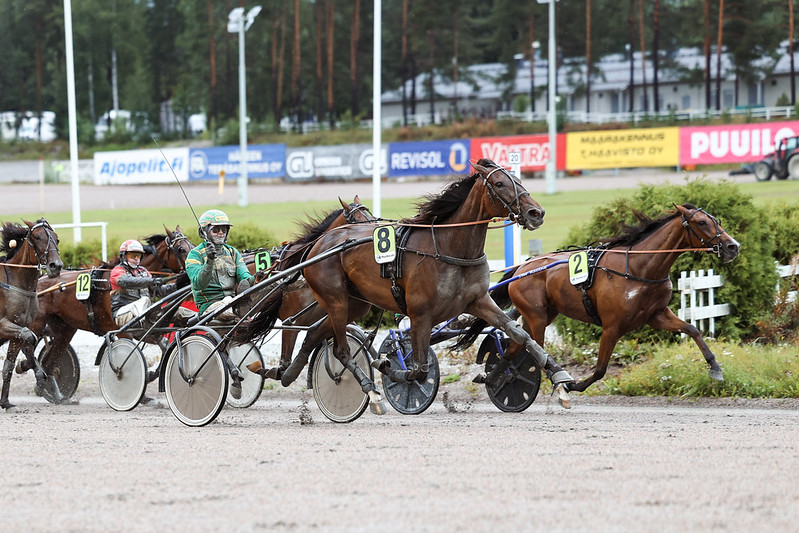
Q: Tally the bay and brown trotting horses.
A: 5